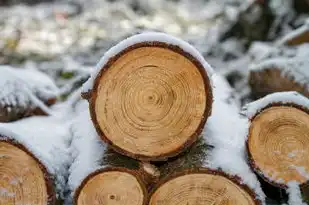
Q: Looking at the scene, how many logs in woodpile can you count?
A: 5